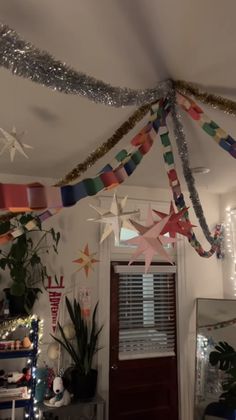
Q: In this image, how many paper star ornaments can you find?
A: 5